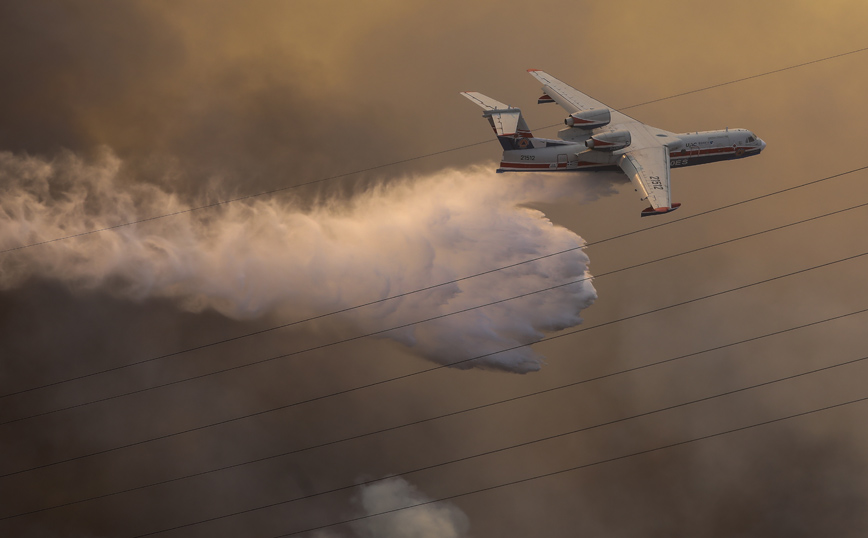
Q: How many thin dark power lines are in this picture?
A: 7